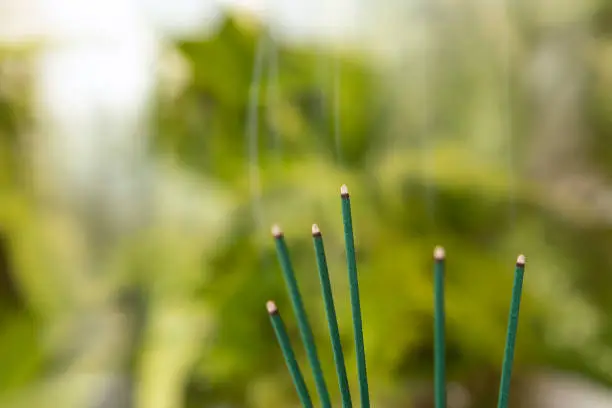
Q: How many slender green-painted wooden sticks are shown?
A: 6